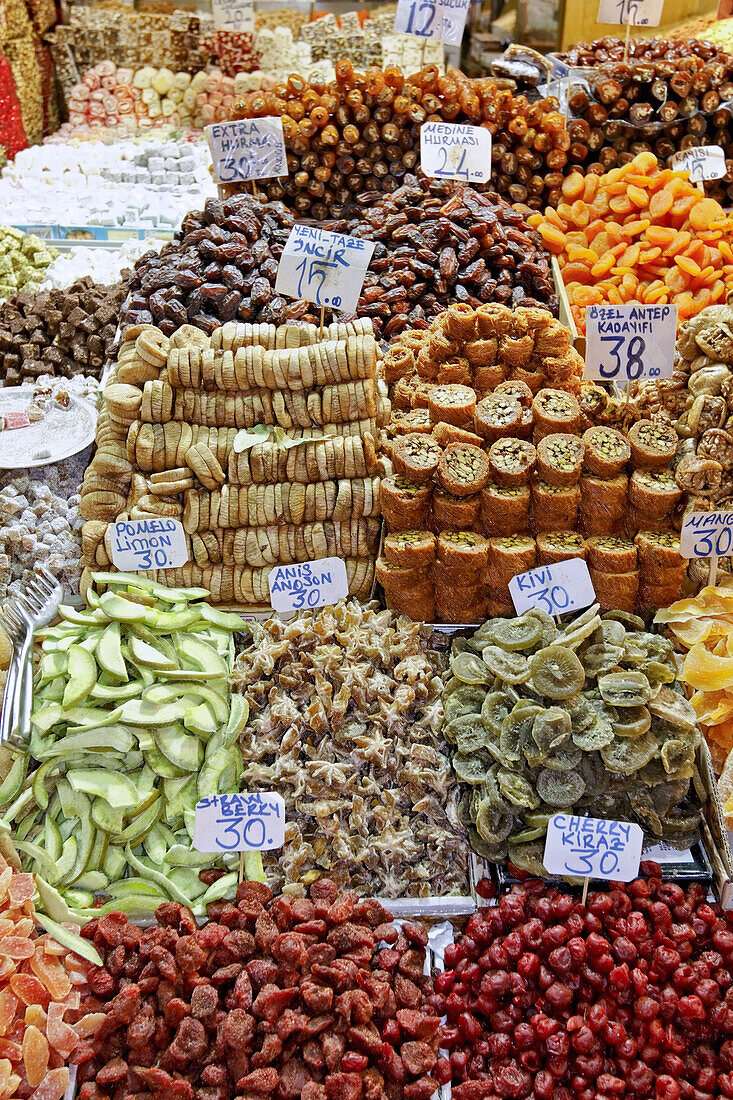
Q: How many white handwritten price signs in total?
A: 14